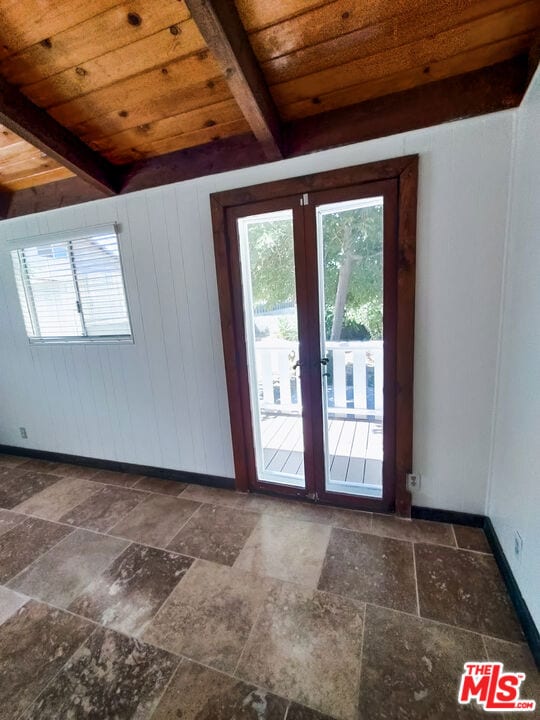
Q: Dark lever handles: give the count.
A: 2